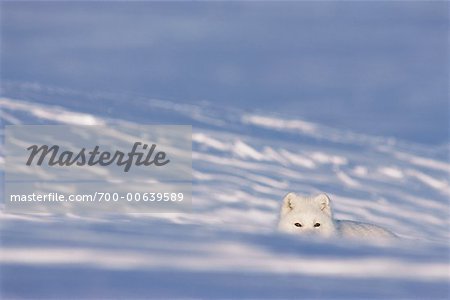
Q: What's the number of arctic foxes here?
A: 1